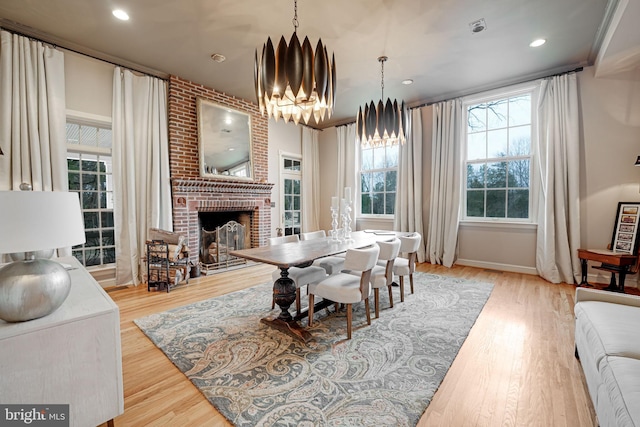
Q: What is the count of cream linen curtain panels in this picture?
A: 7